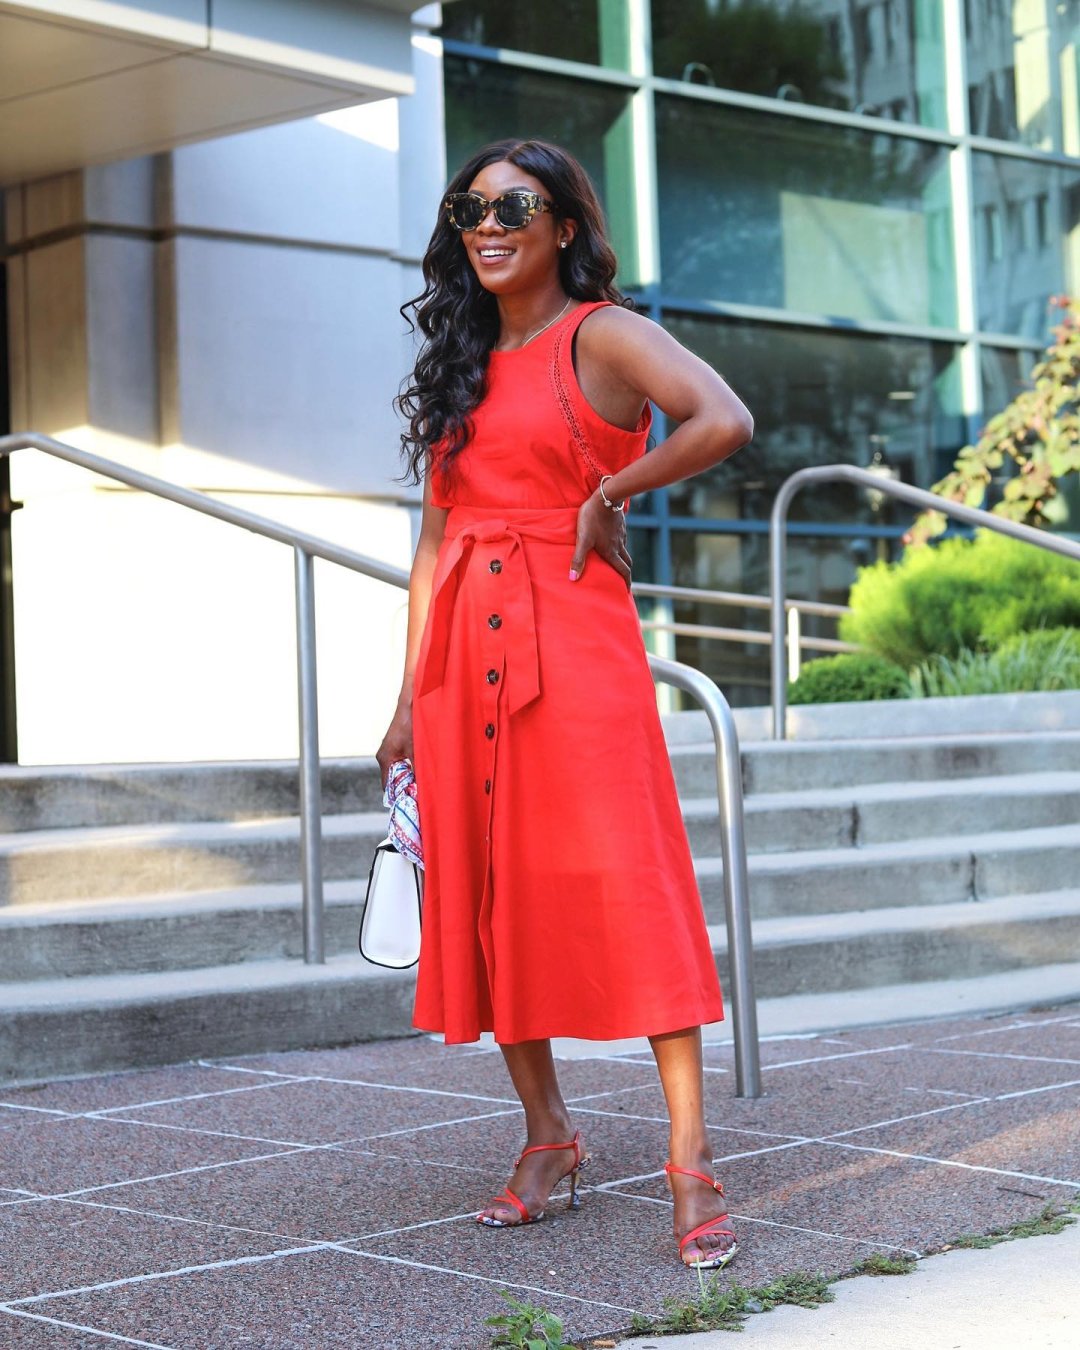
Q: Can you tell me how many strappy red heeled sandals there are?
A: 2